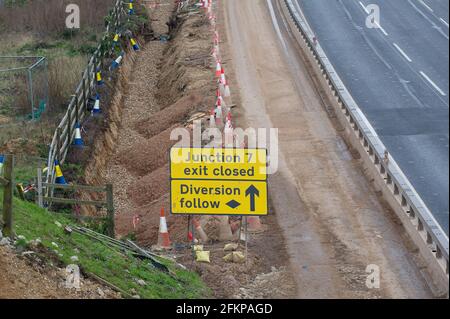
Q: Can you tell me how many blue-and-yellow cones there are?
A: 5